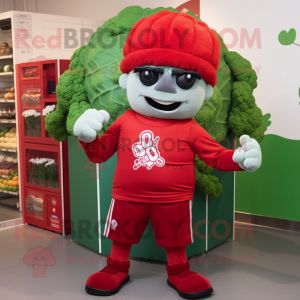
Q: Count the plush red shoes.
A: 2